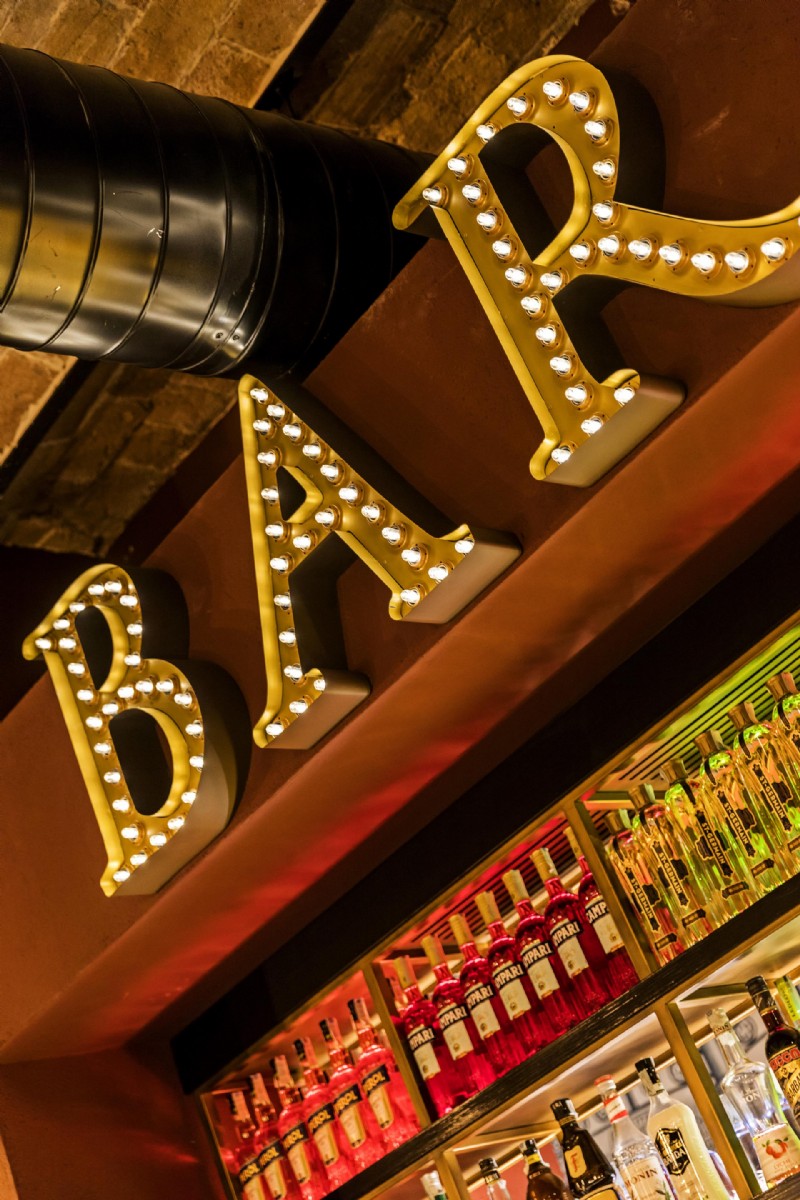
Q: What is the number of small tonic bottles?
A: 0